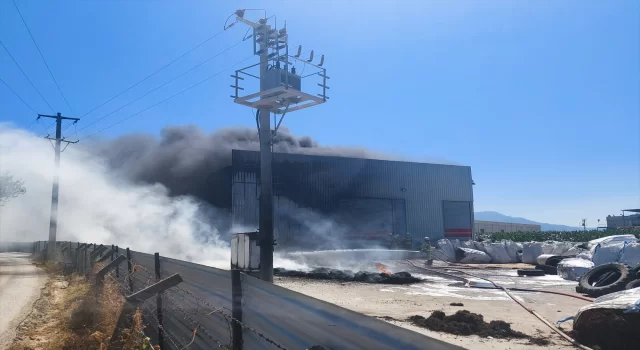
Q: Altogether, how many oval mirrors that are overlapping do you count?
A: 0